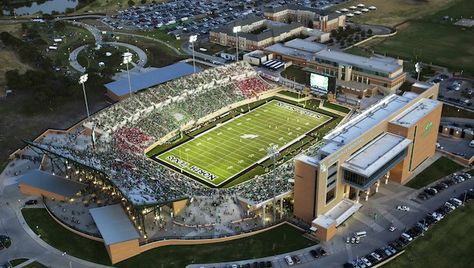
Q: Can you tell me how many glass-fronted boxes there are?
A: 1